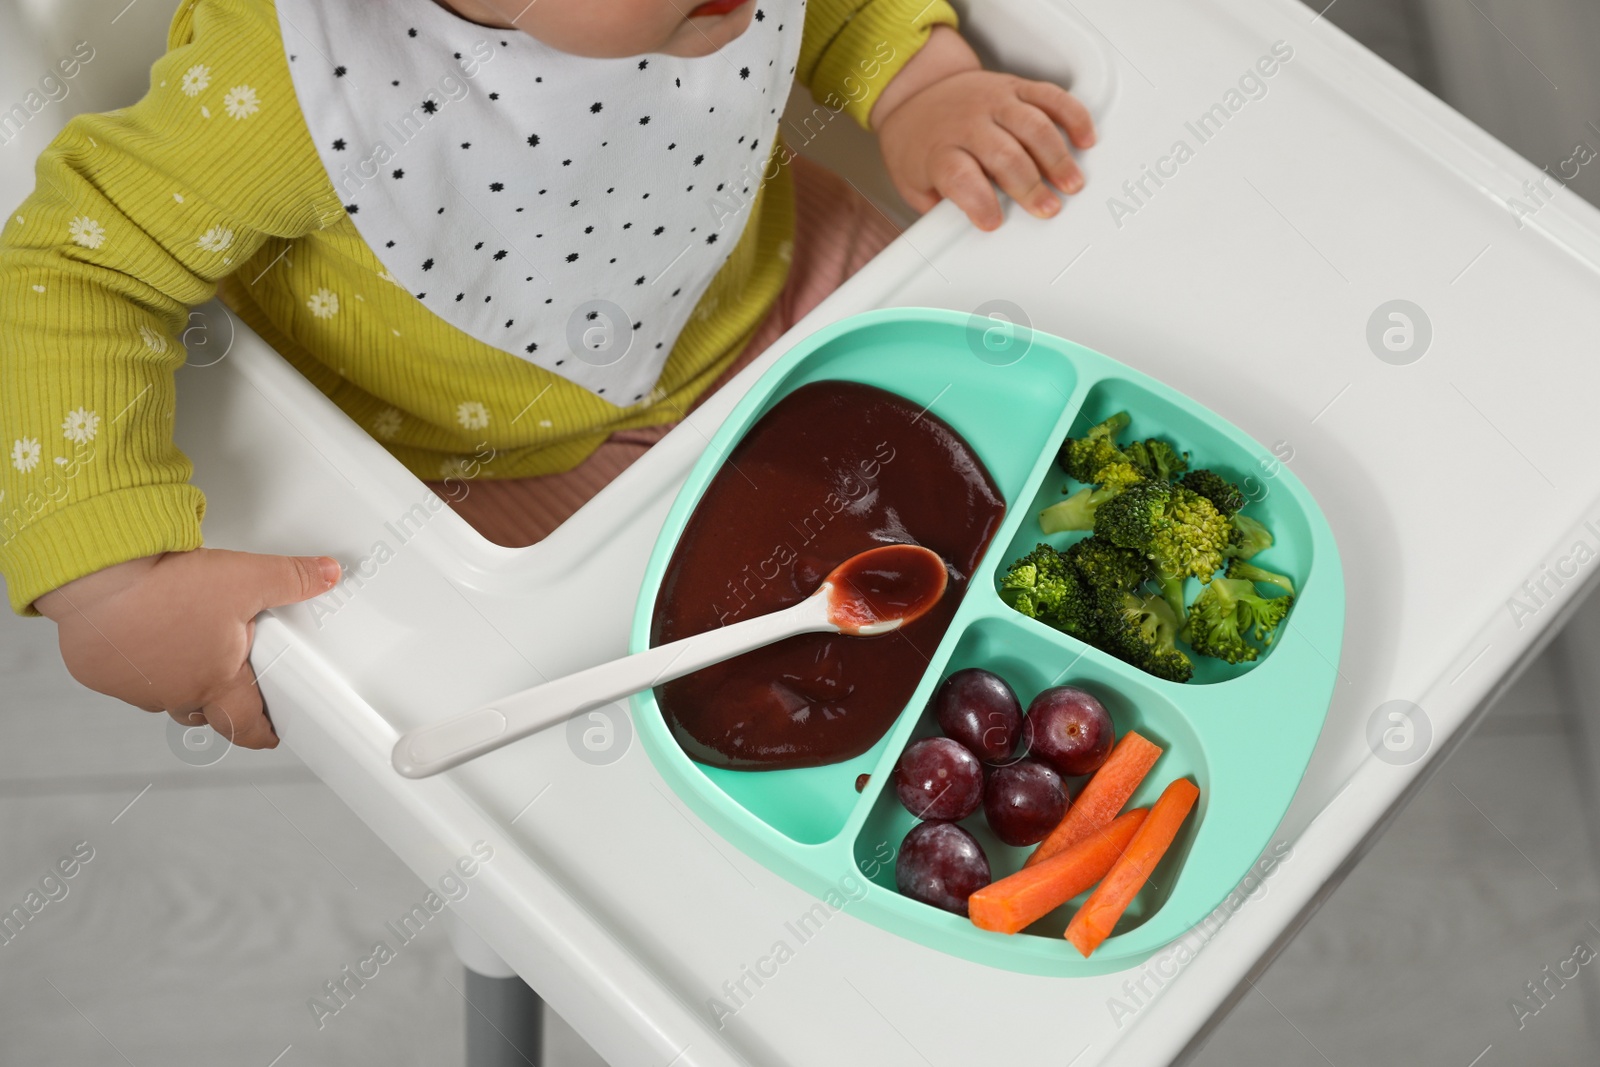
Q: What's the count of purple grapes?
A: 5